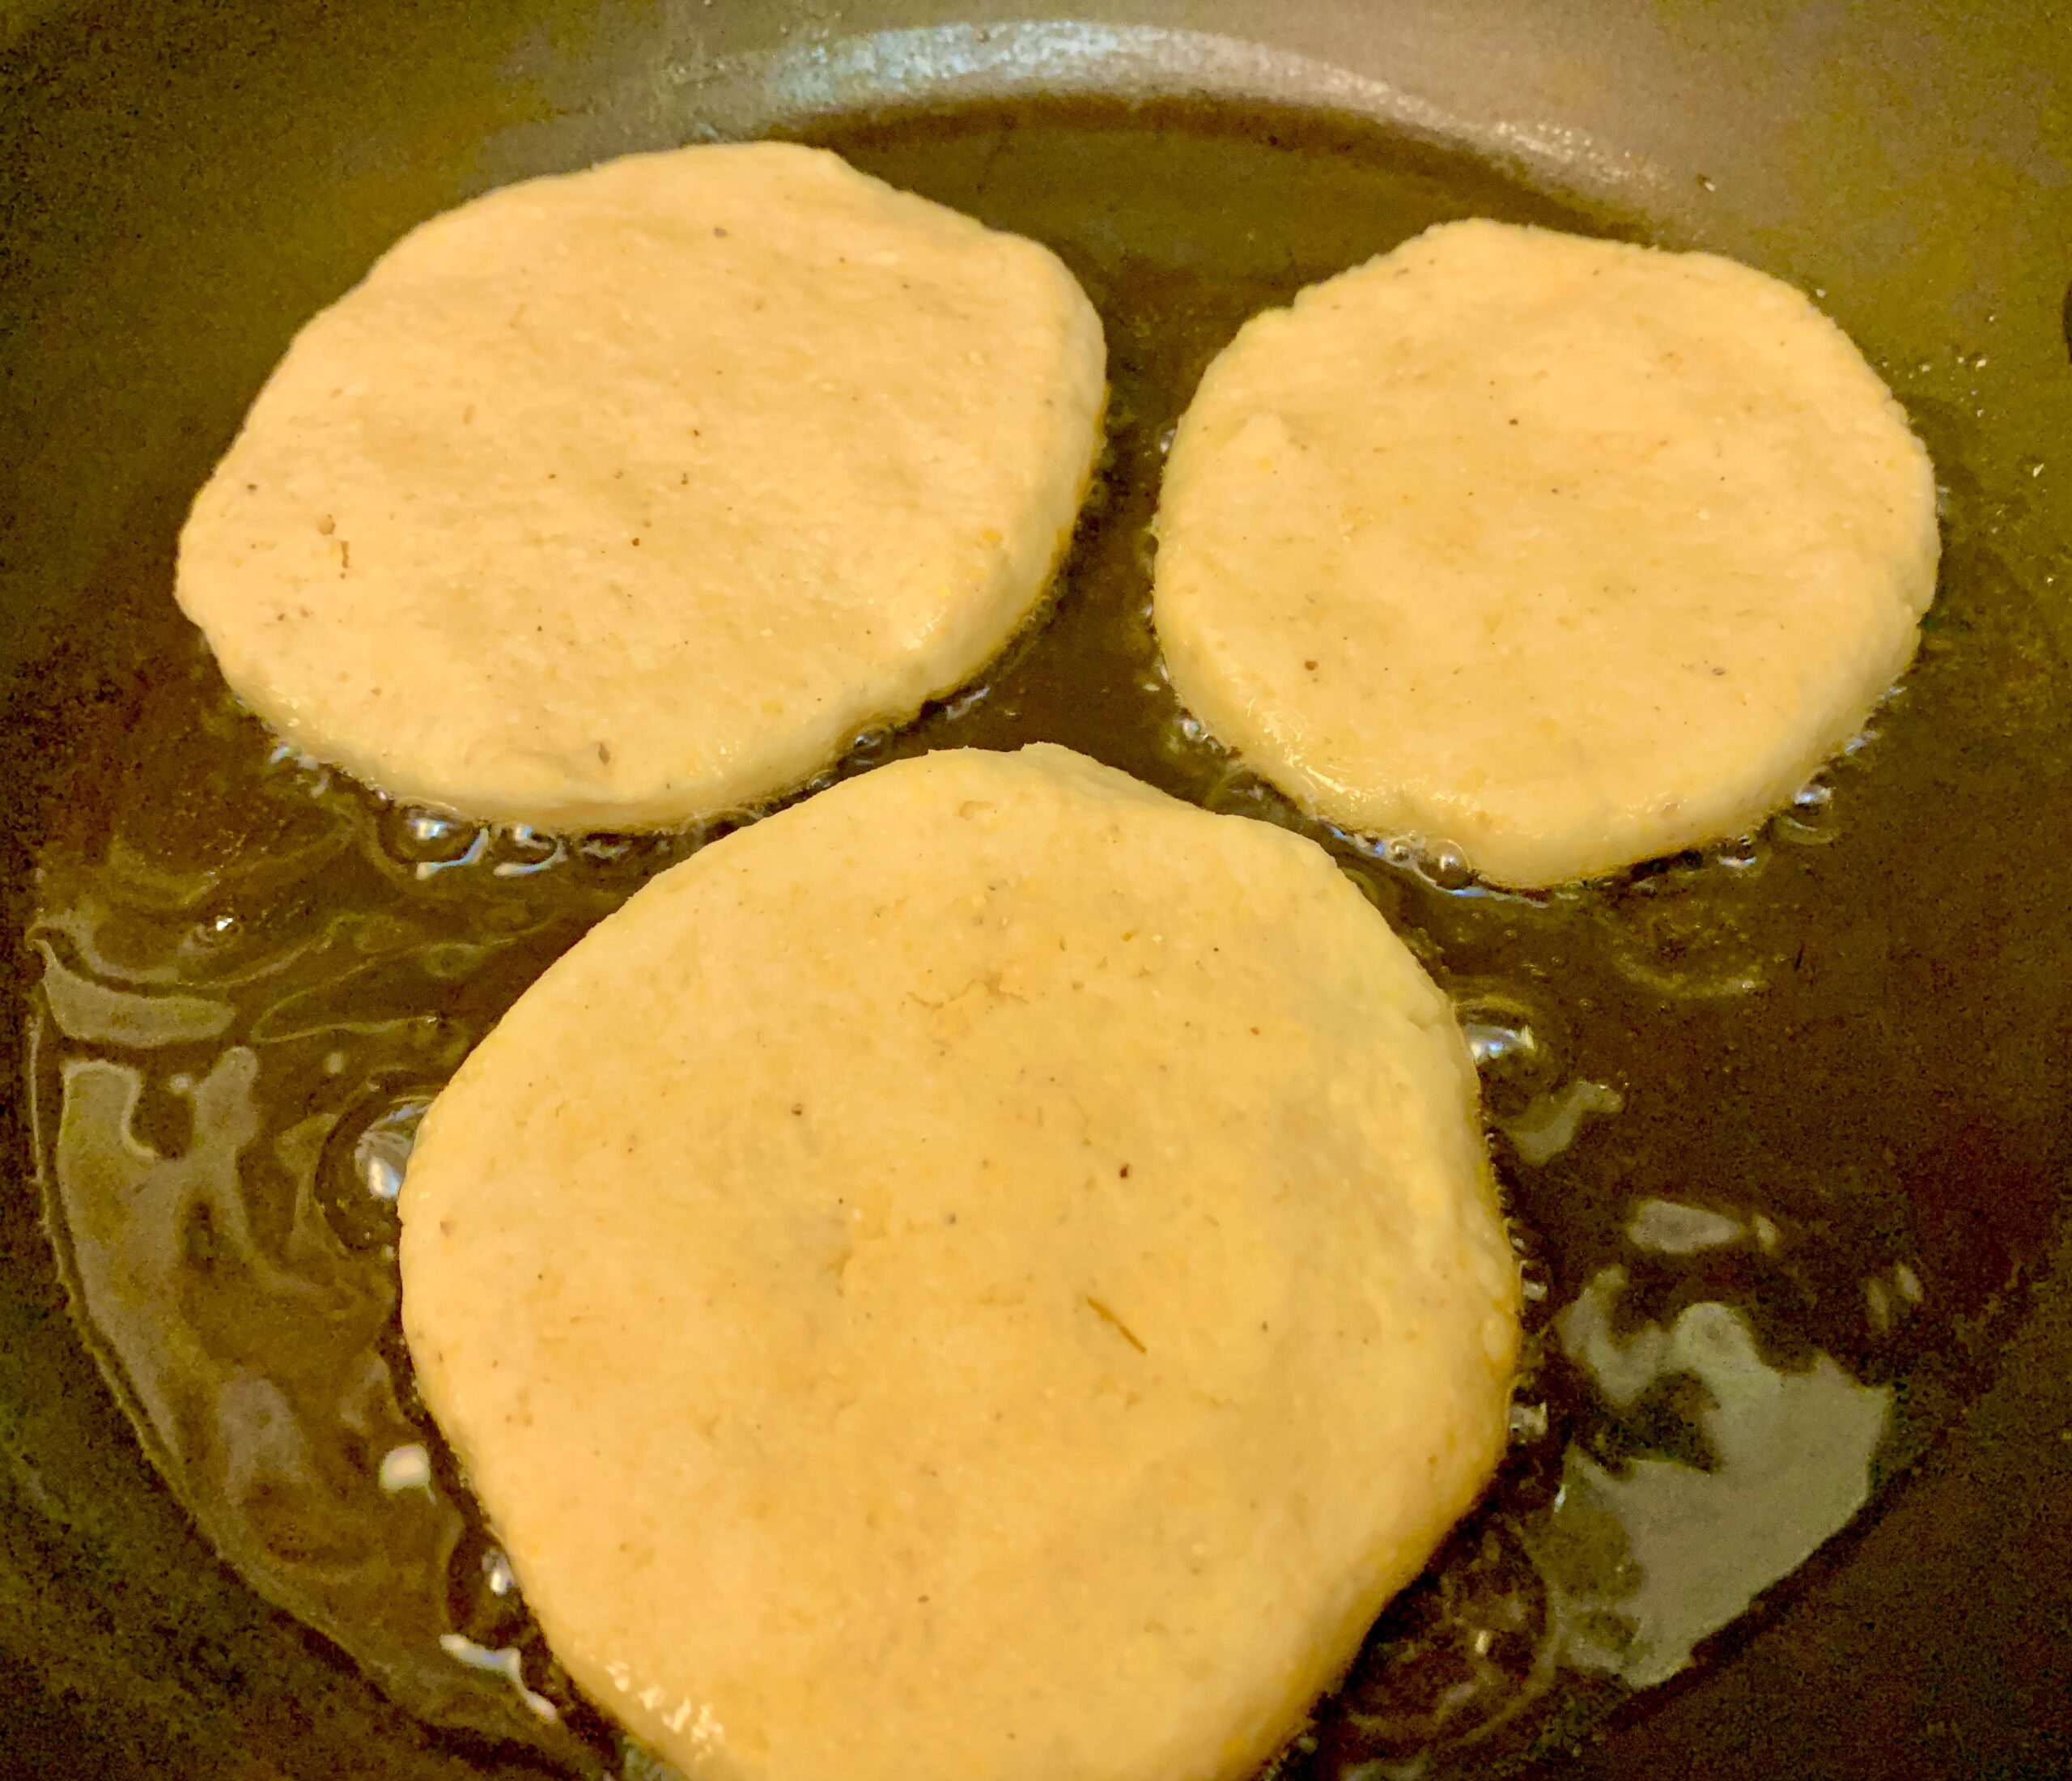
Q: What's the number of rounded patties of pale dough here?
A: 3